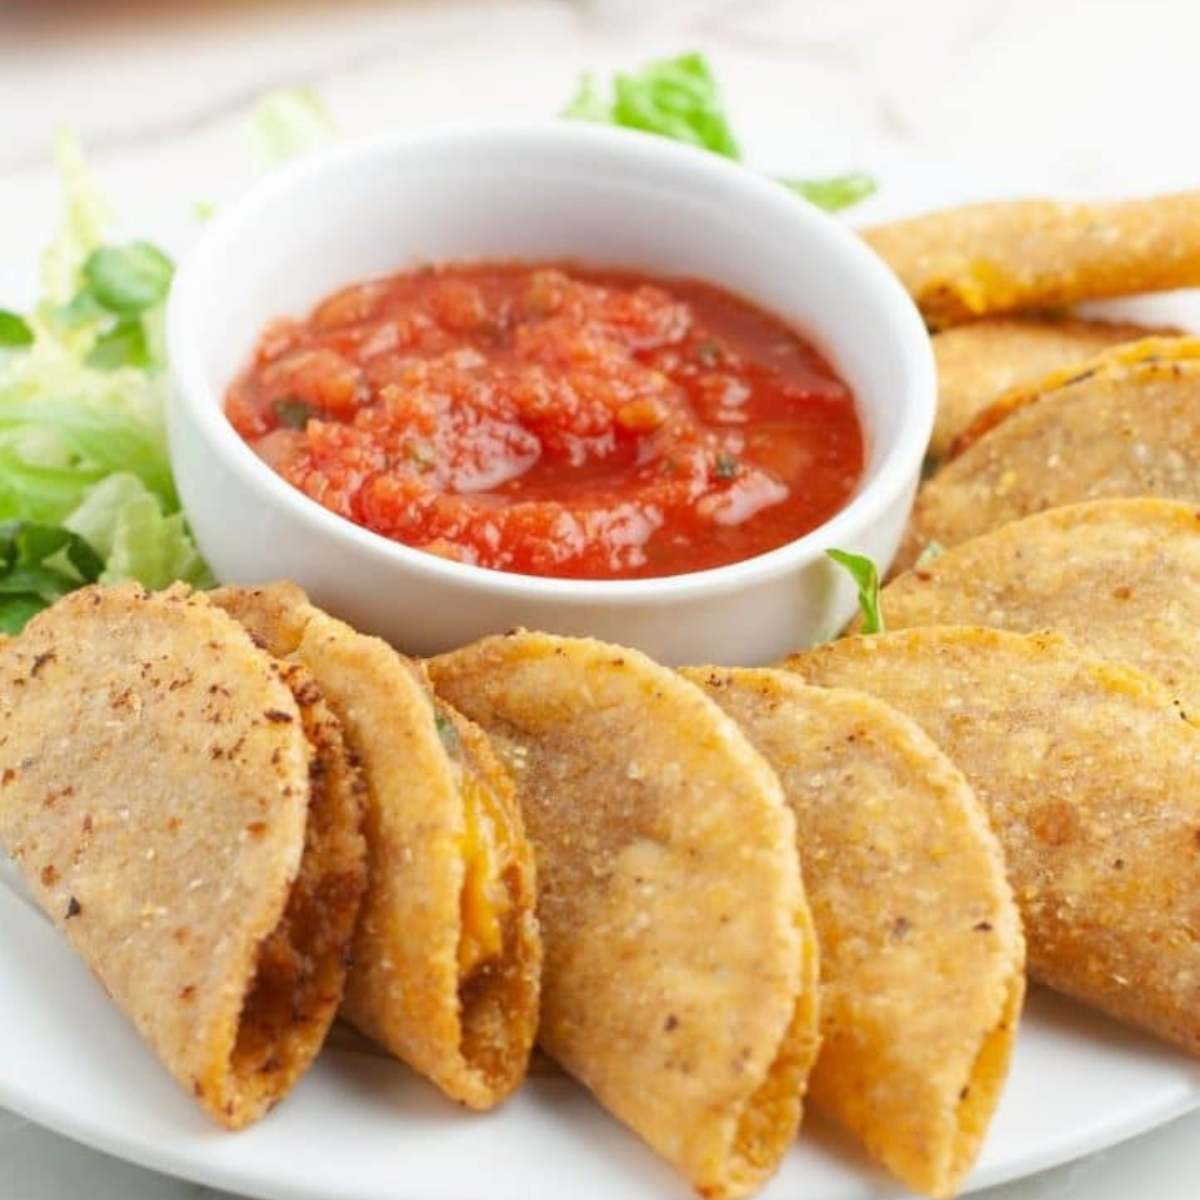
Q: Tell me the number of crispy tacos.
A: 9